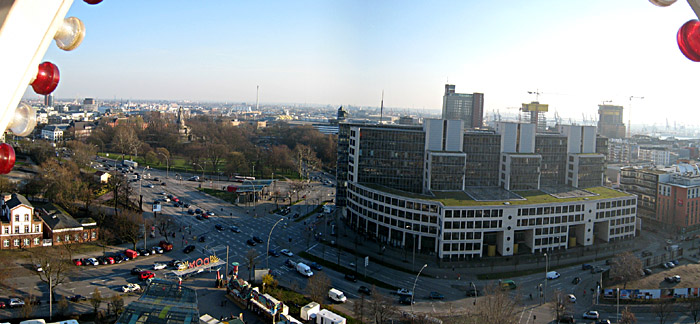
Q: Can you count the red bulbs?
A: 4